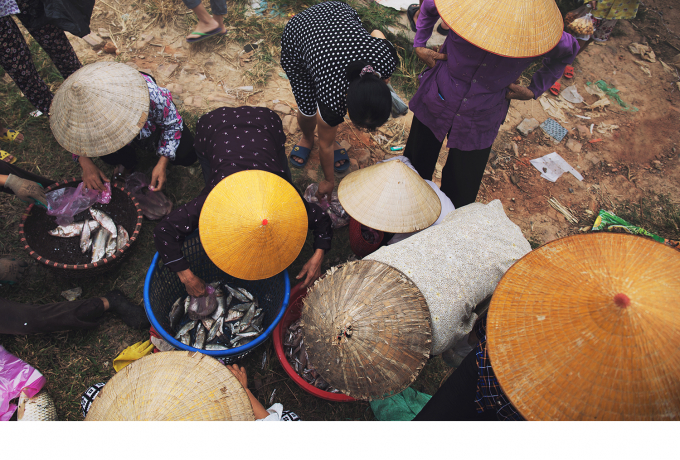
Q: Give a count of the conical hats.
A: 7